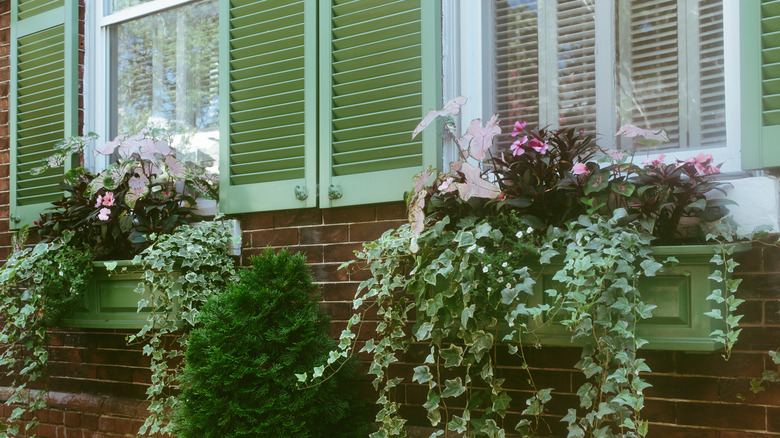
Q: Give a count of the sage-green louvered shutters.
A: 4